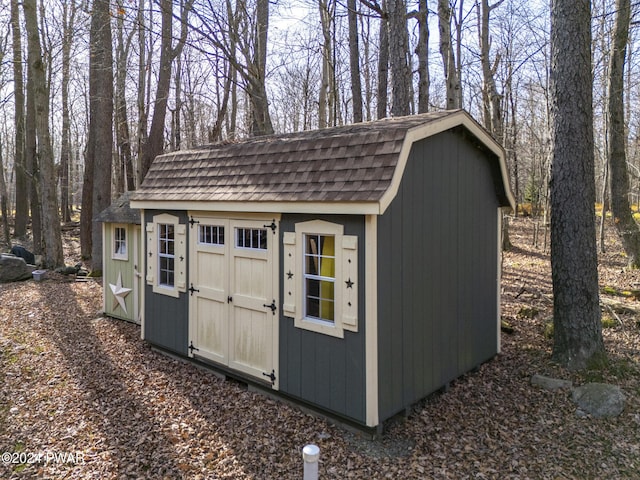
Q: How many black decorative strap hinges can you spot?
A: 6